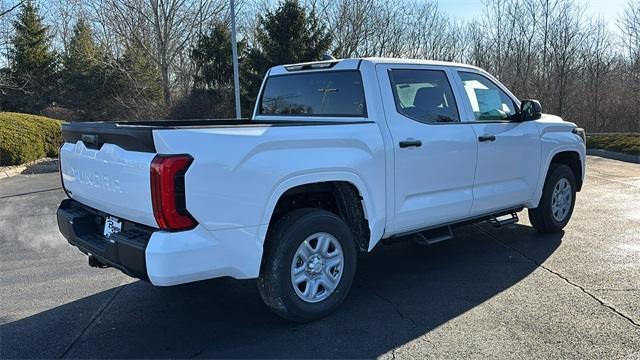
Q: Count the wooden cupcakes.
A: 0